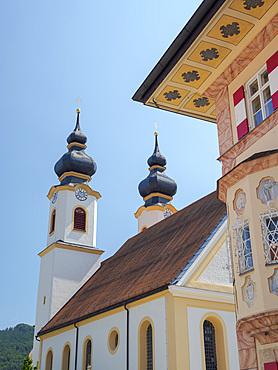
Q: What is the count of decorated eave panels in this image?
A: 6